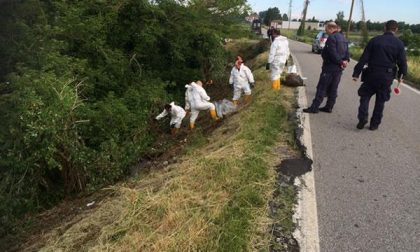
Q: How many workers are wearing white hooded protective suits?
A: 4